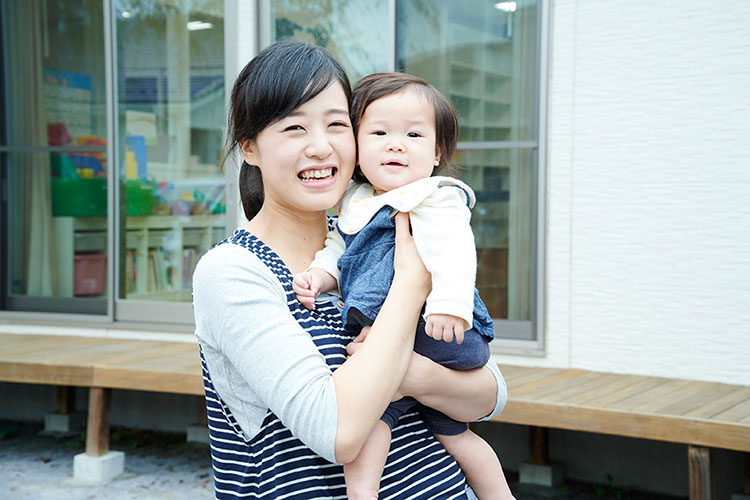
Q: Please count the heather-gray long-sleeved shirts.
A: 1